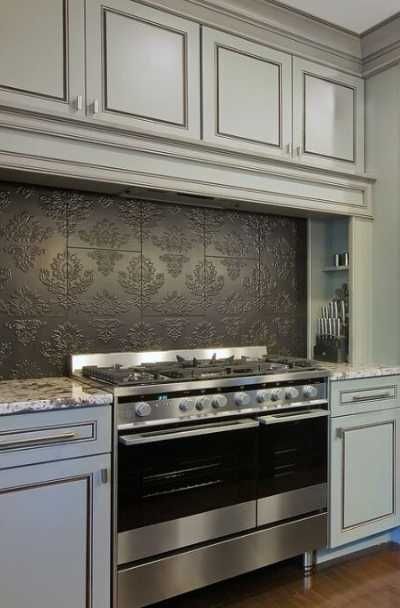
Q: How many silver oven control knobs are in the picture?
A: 9